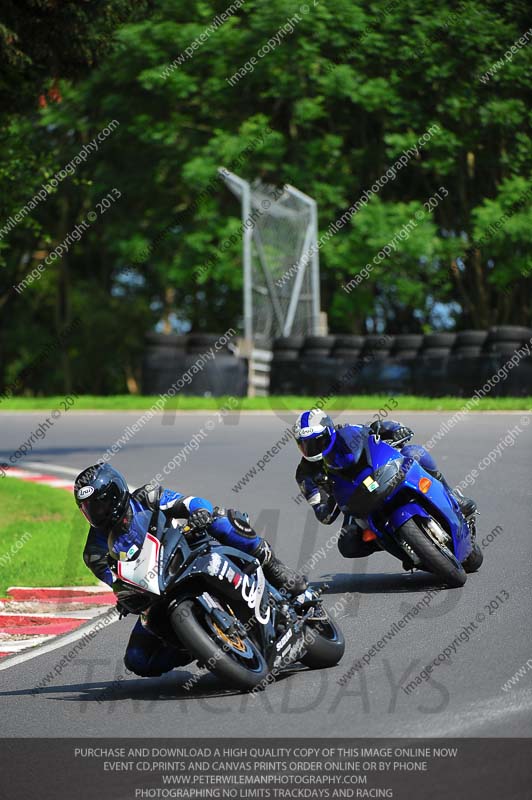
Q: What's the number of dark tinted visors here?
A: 2